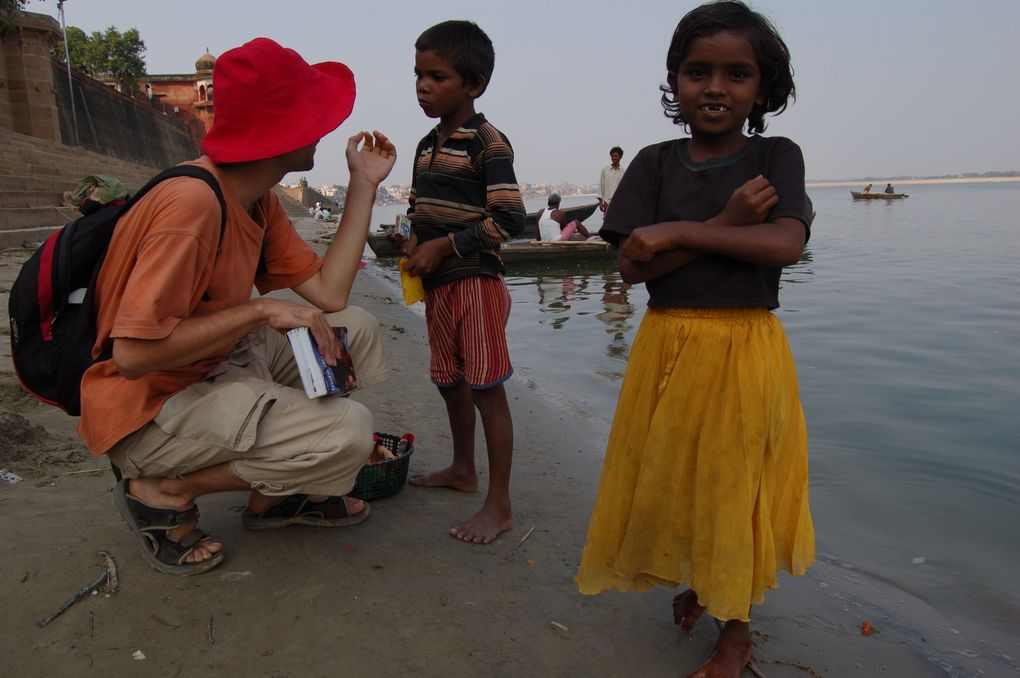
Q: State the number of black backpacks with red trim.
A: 1